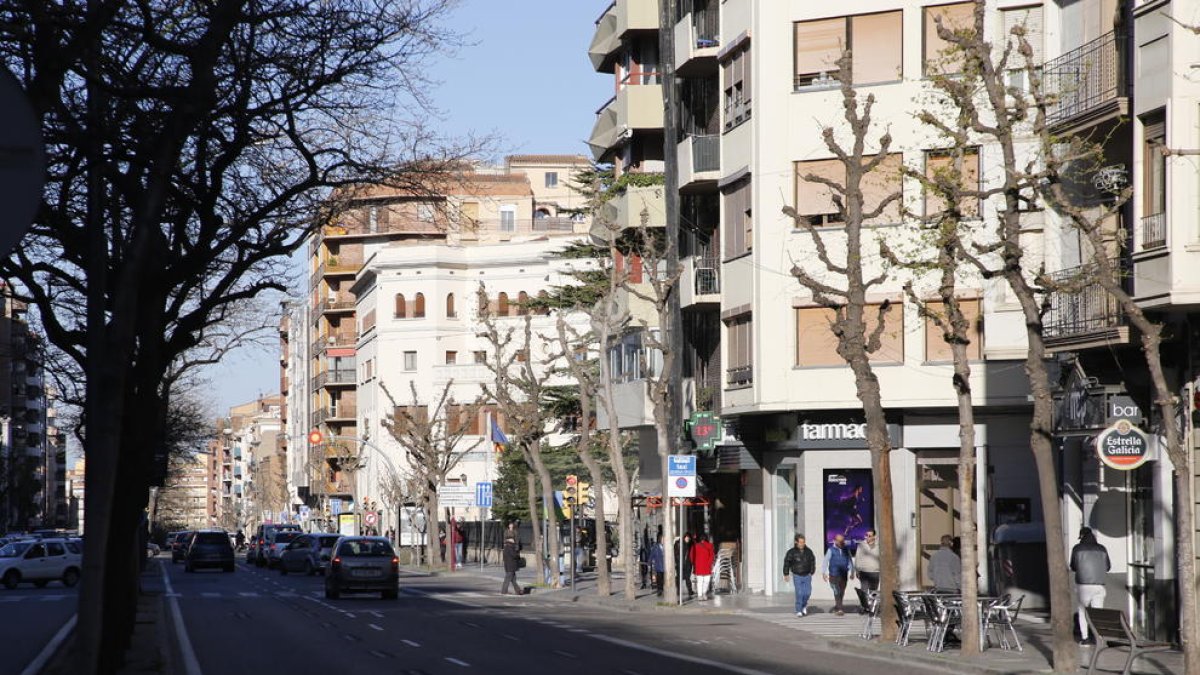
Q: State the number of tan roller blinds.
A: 9